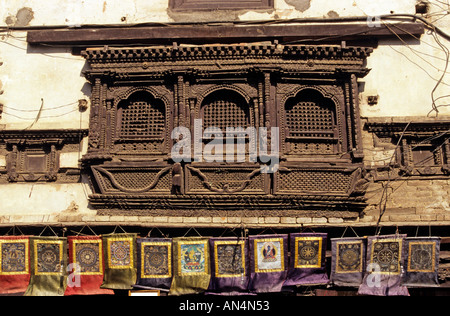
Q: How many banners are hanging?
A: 12